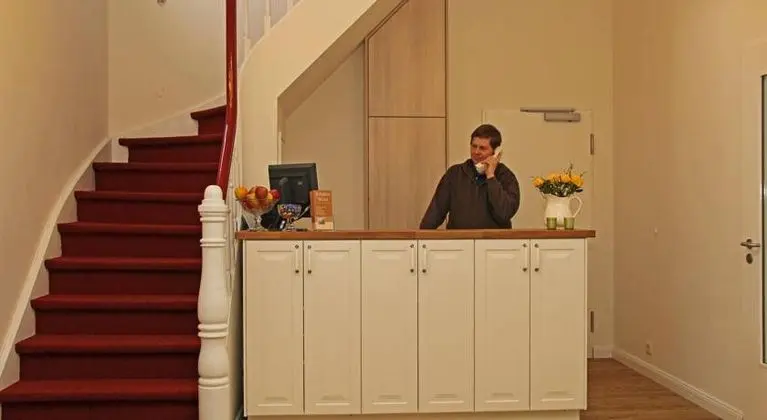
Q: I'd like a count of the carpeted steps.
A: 9